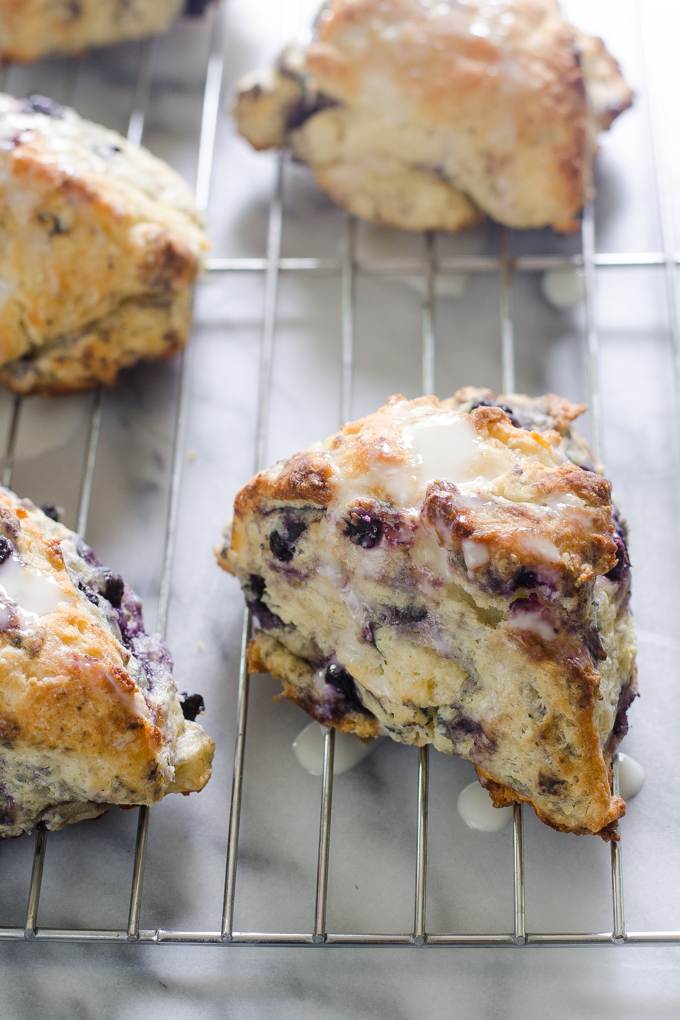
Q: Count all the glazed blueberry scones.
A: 5